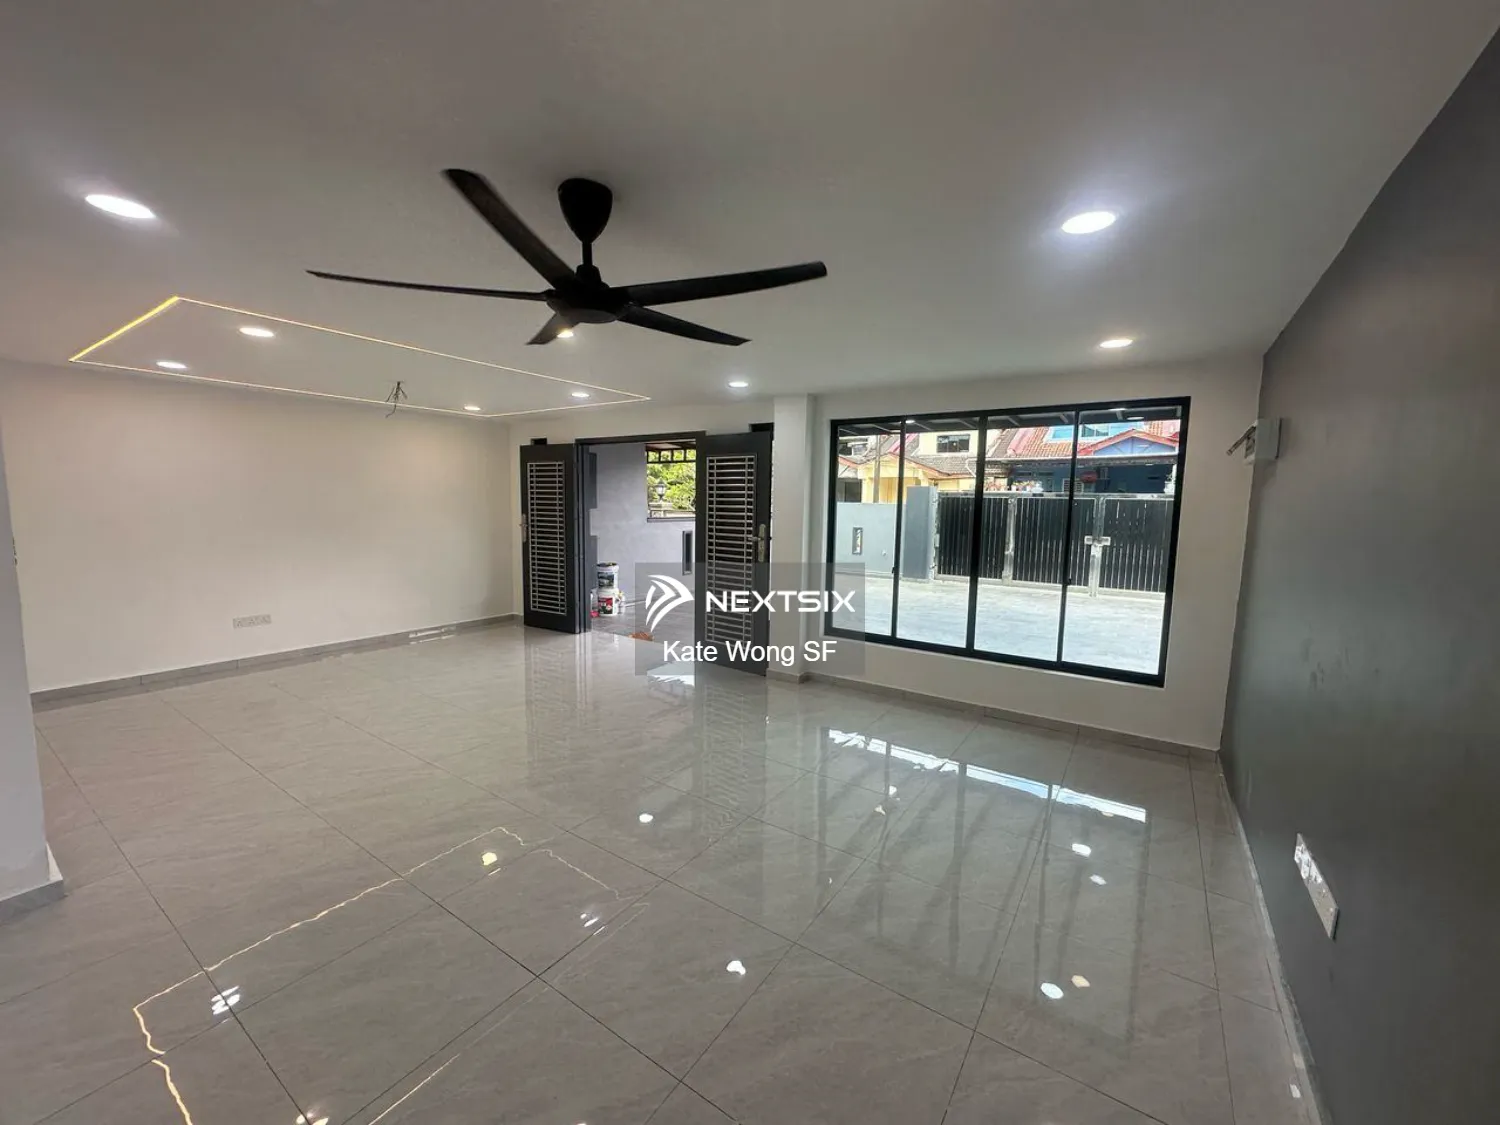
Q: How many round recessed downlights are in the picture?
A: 9